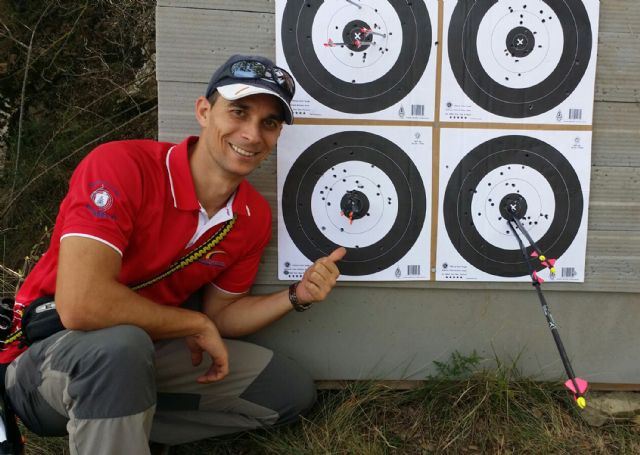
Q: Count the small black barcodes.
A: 4